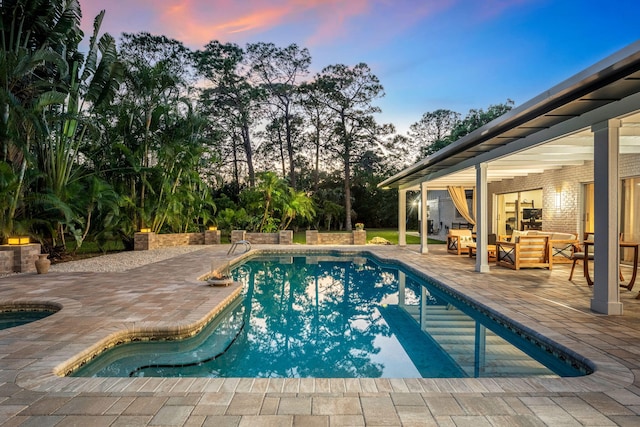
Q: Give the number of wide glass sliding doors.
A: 2